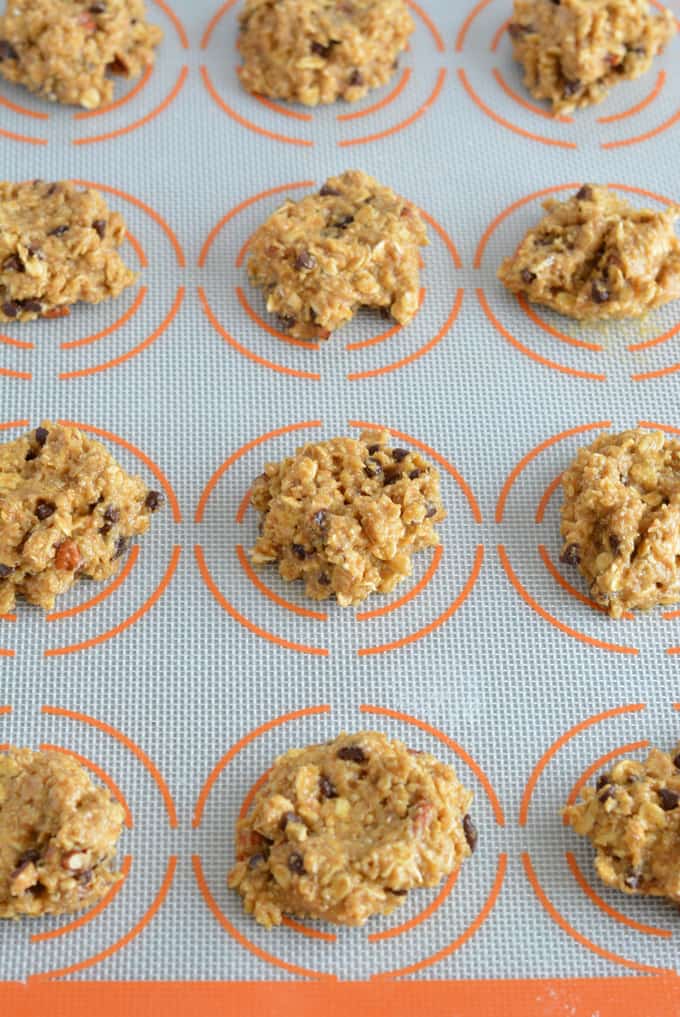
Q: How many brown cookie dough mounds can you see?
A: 12